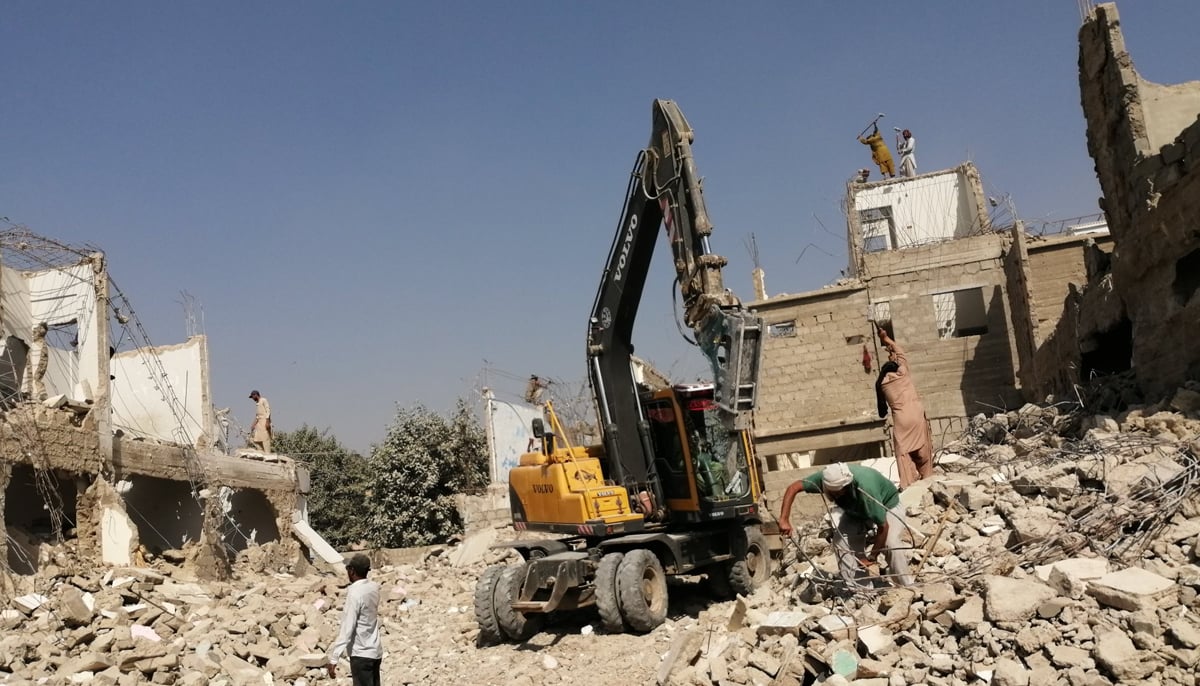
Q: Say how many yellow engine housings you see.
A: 1